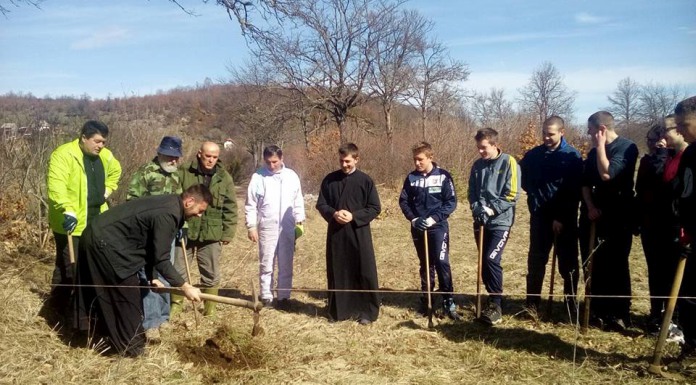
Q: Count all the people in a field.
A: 13